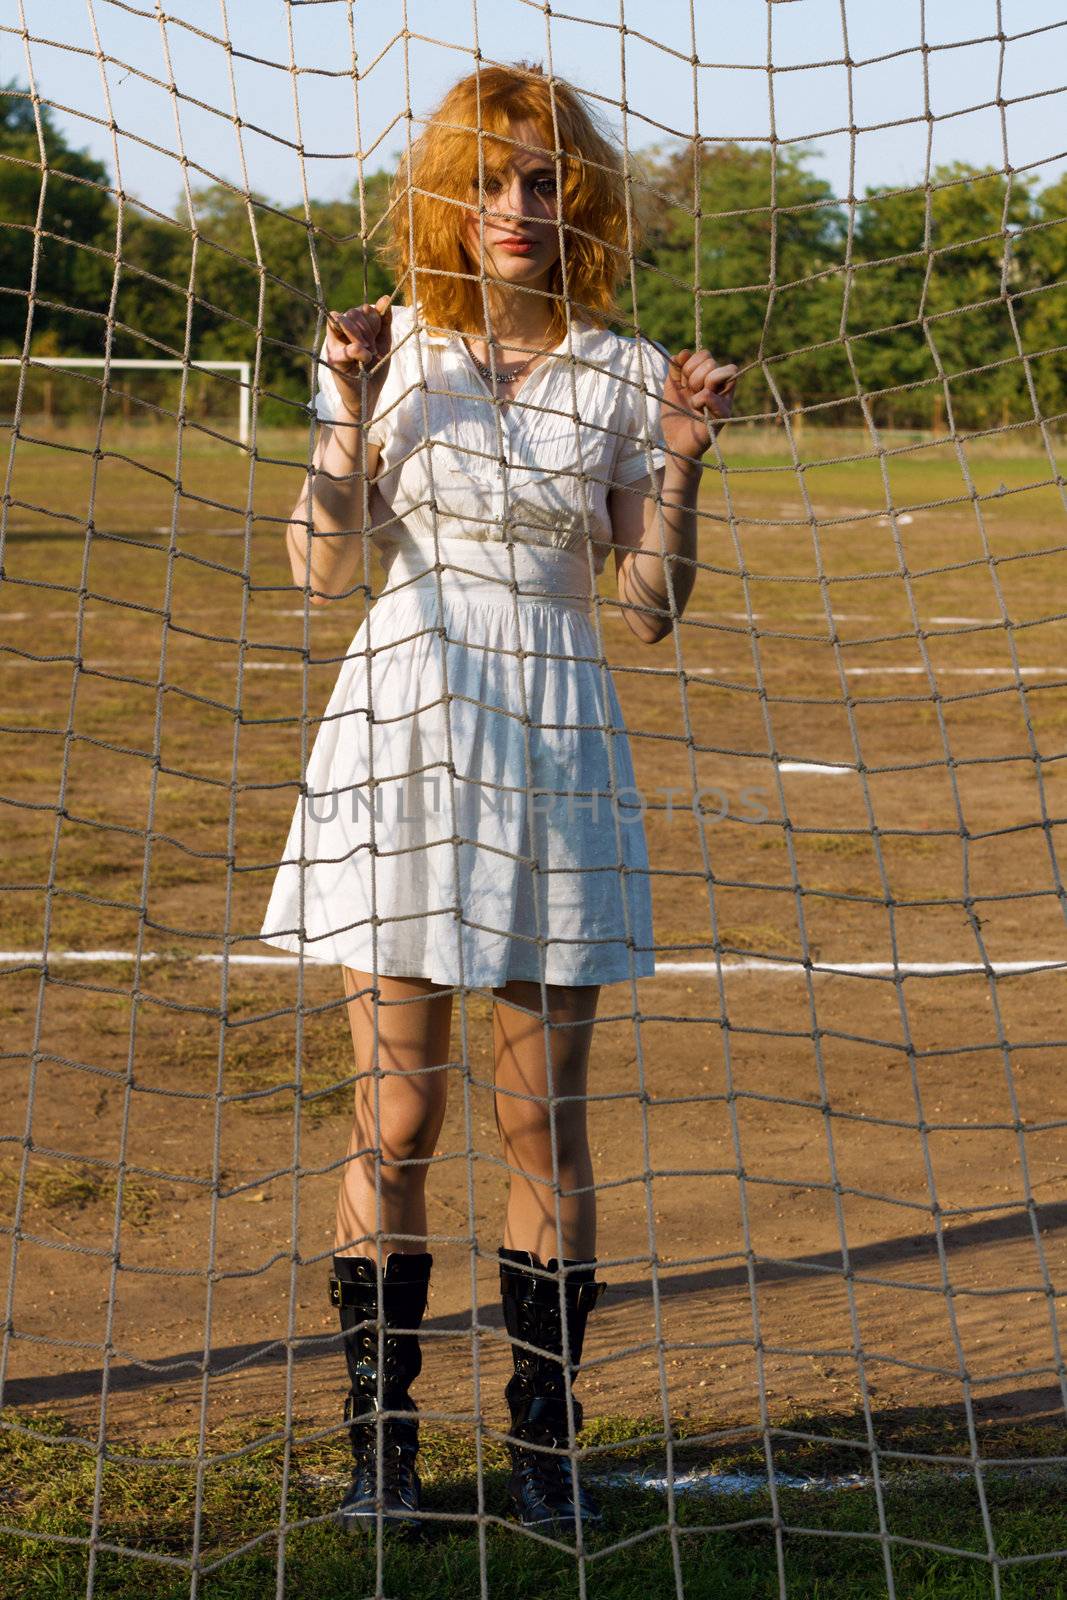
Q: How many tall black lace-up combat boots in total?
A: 2